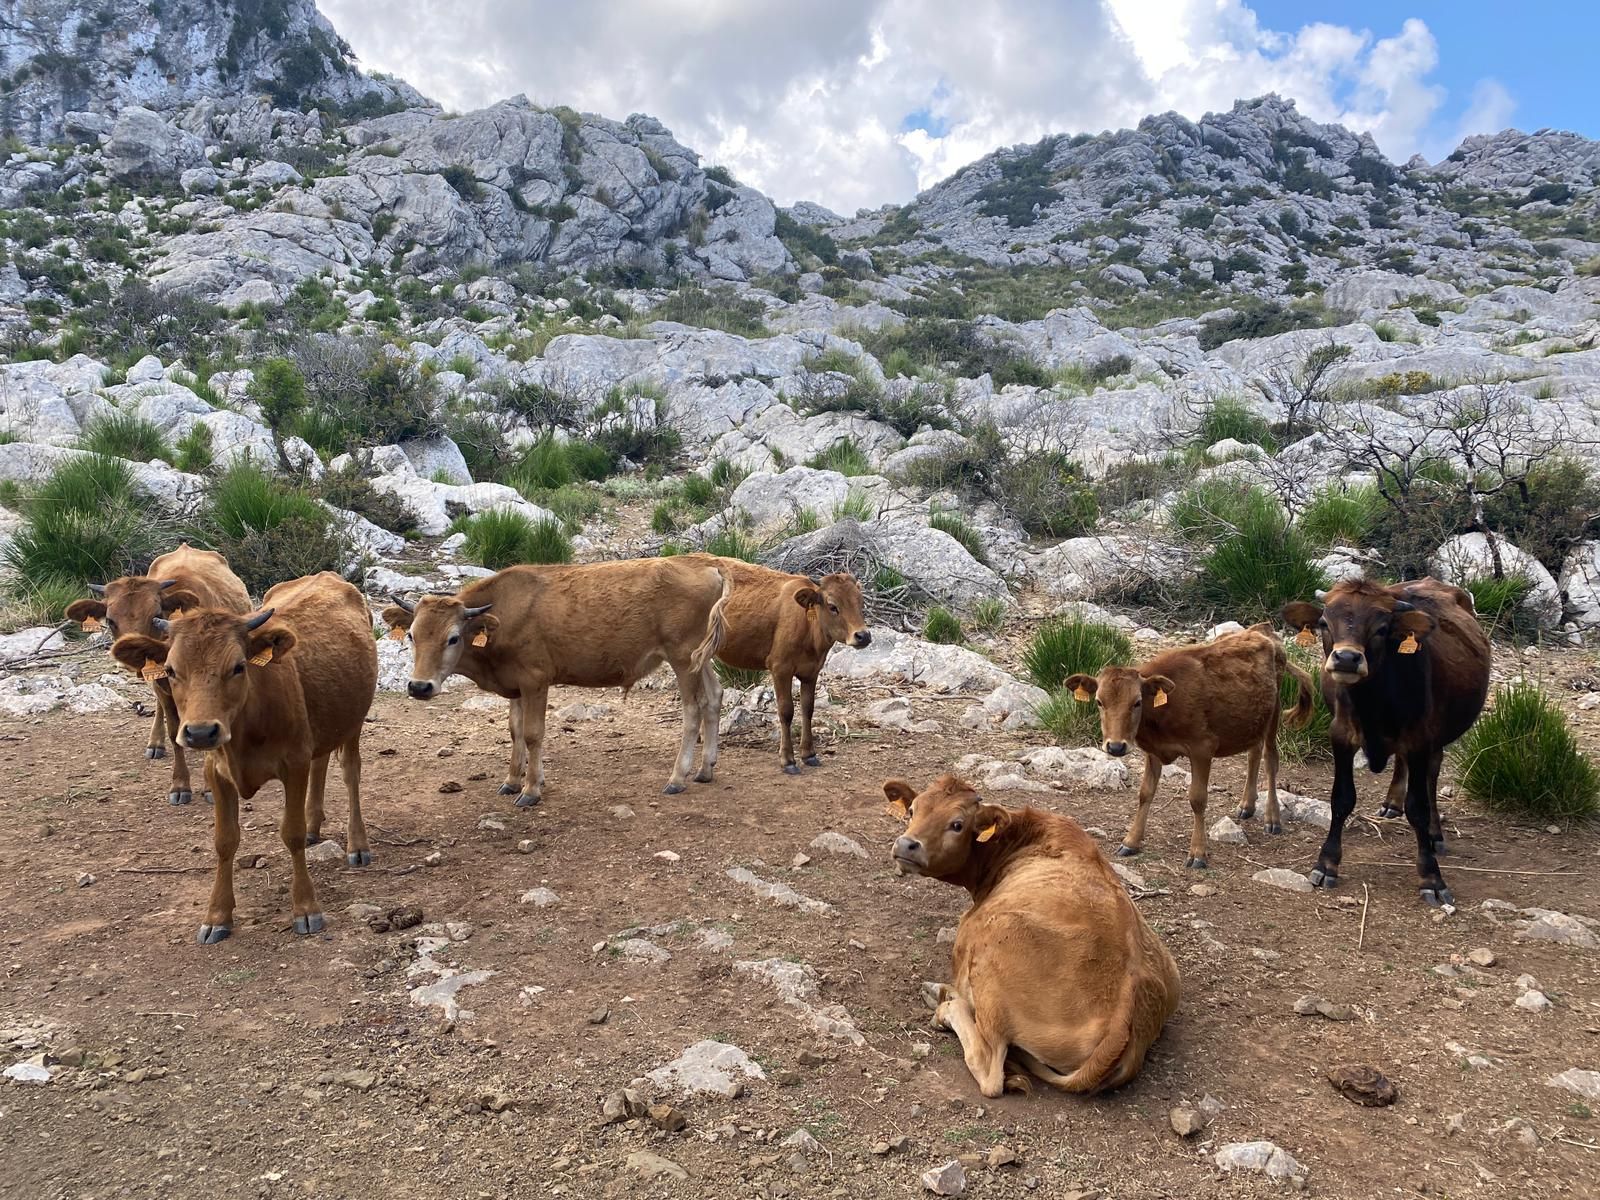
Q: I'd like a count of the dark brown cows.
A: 1